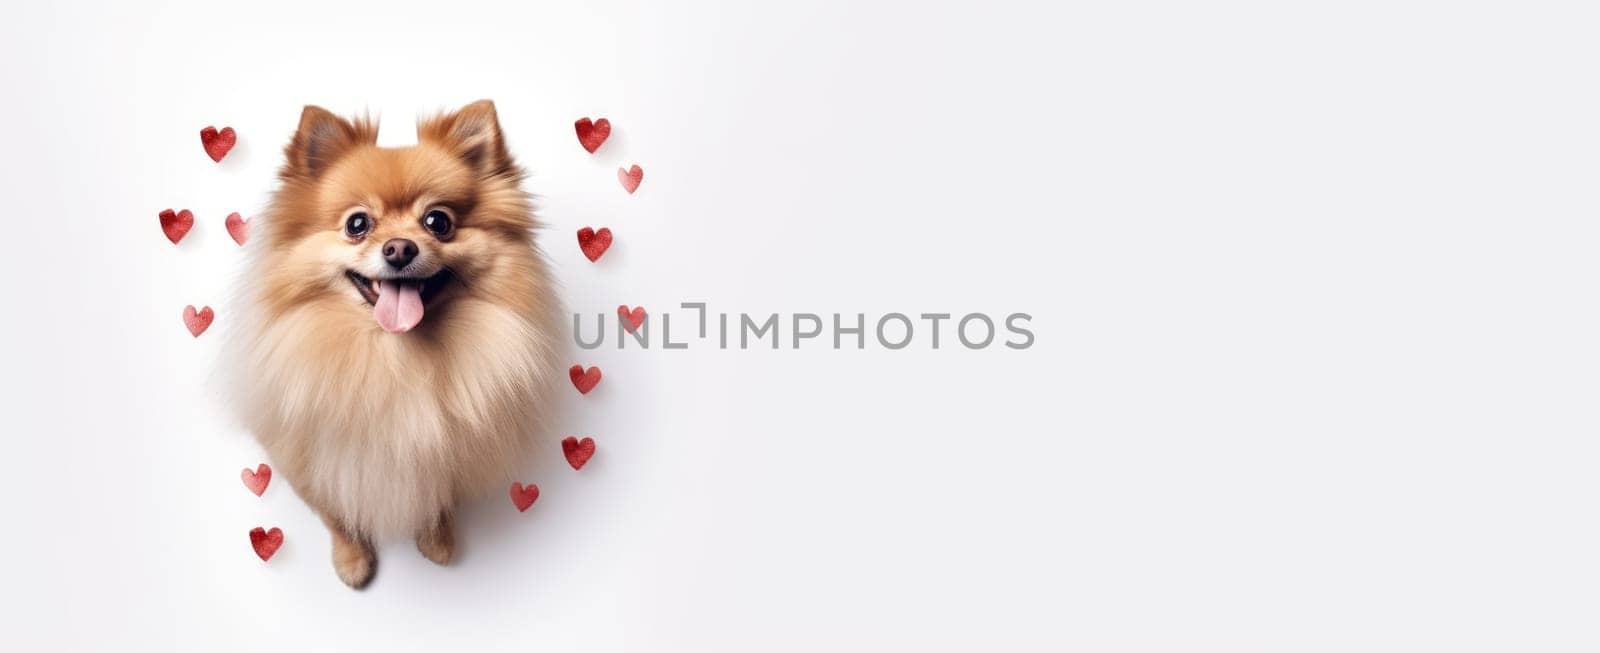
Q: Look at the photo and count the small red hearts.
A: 13